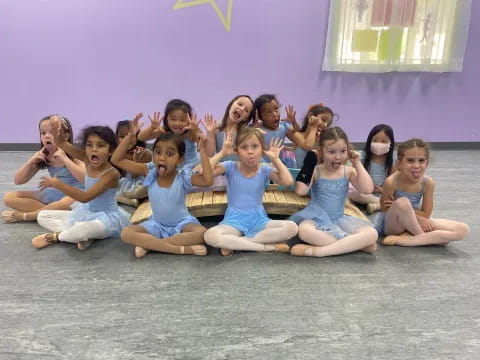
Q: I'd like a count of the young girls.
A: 12